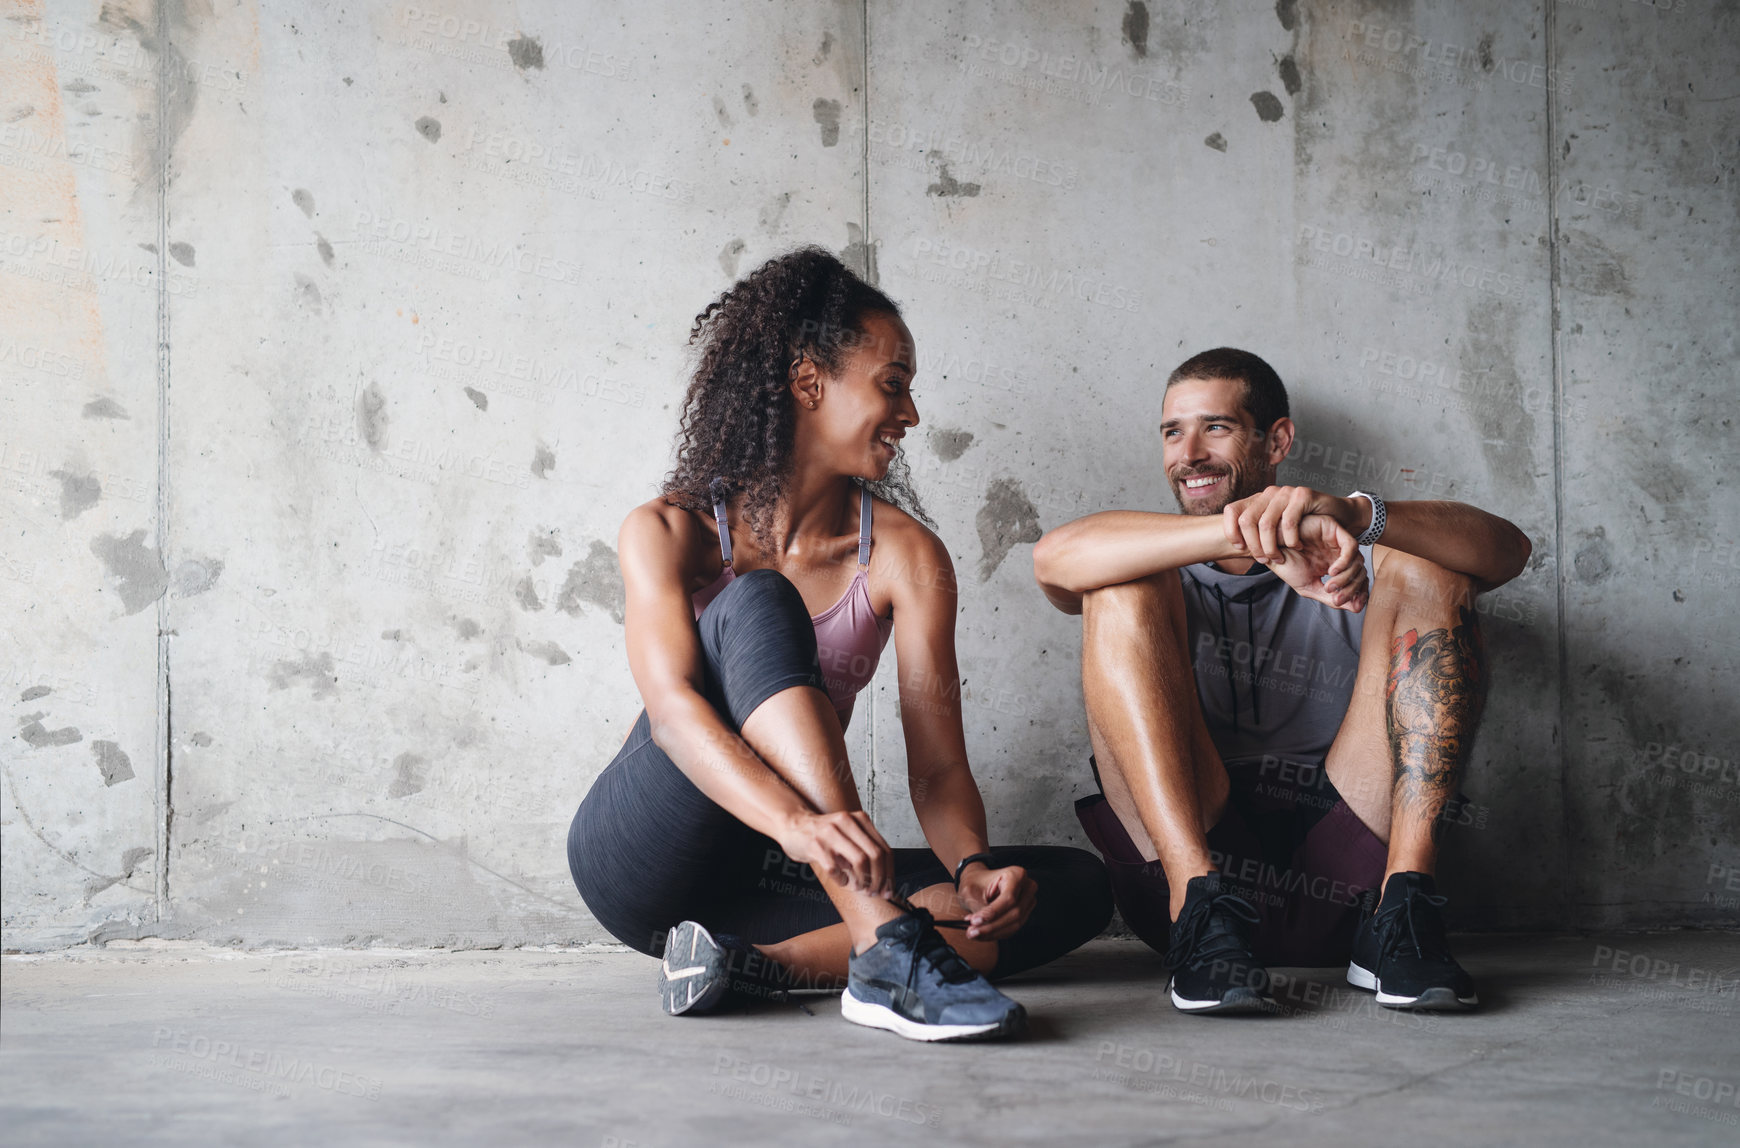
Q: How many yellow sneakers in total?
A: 0